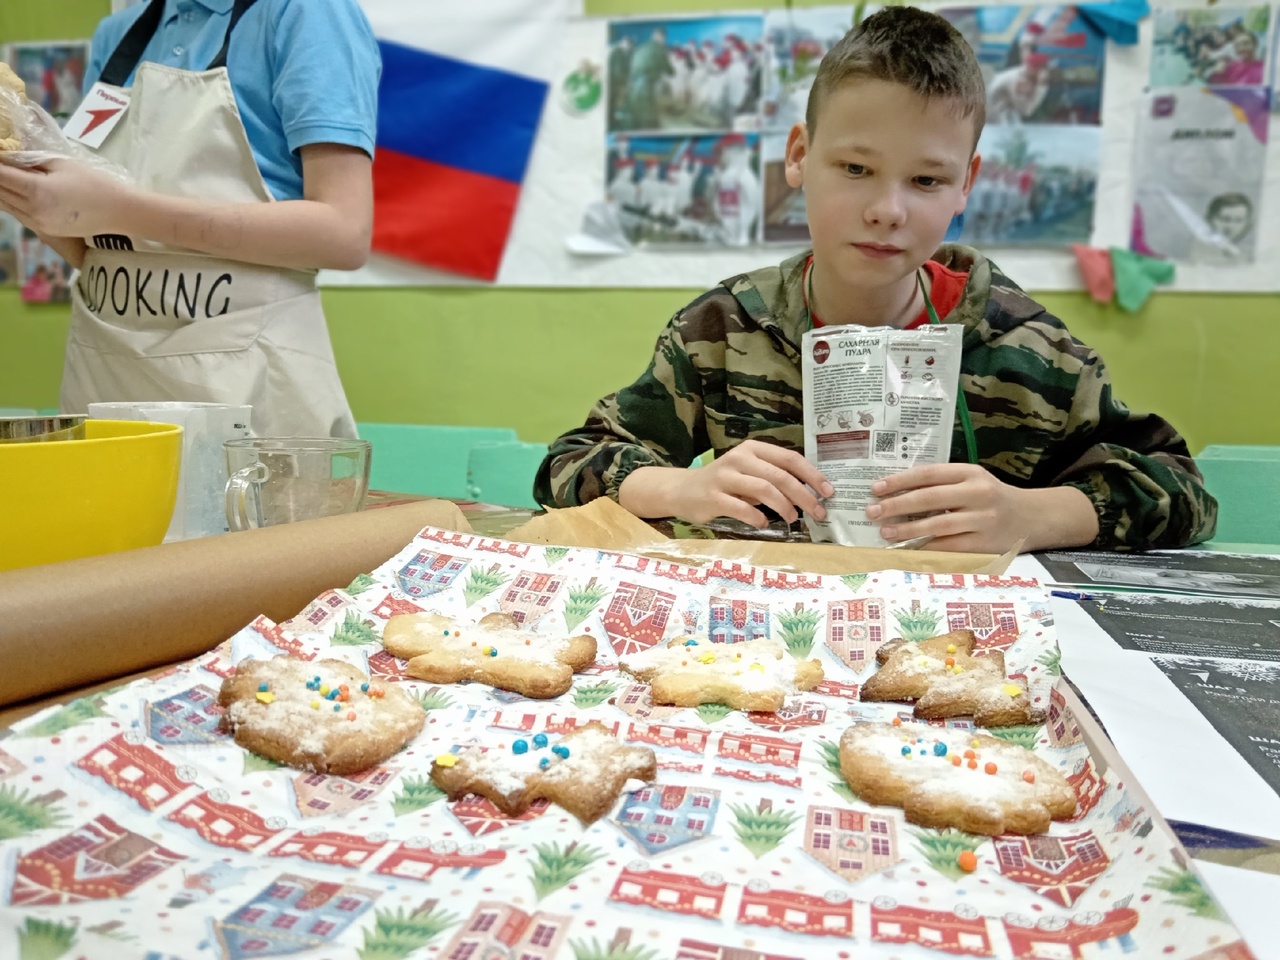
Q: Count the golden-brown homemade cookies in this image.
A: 6